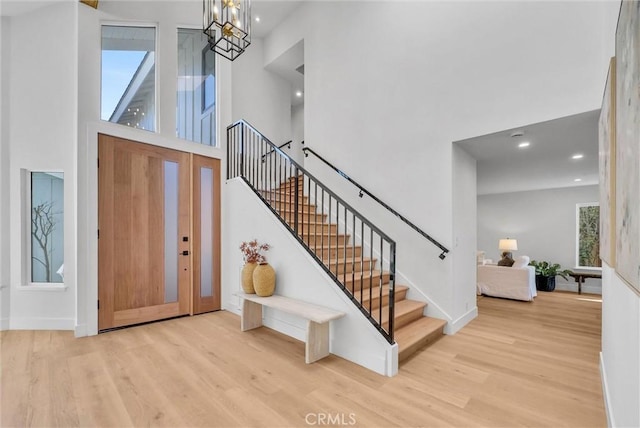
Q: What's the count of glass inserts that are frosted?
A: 2